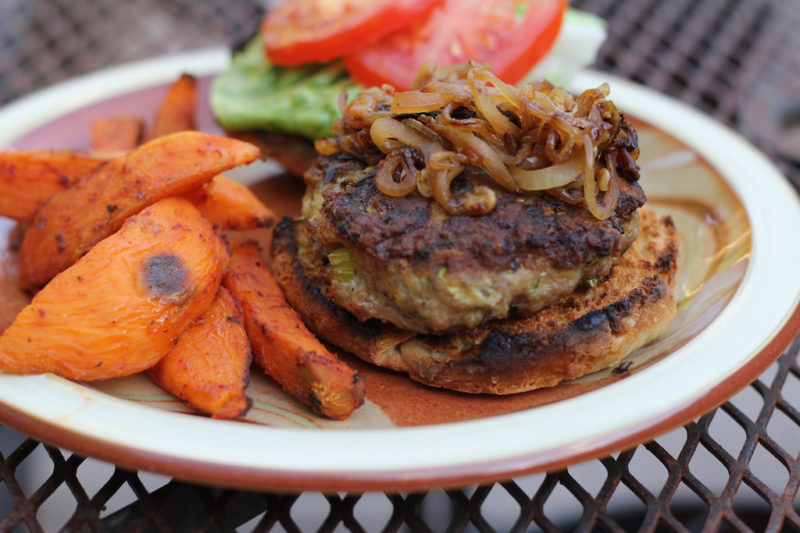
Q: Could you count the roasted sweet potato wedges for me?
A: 8